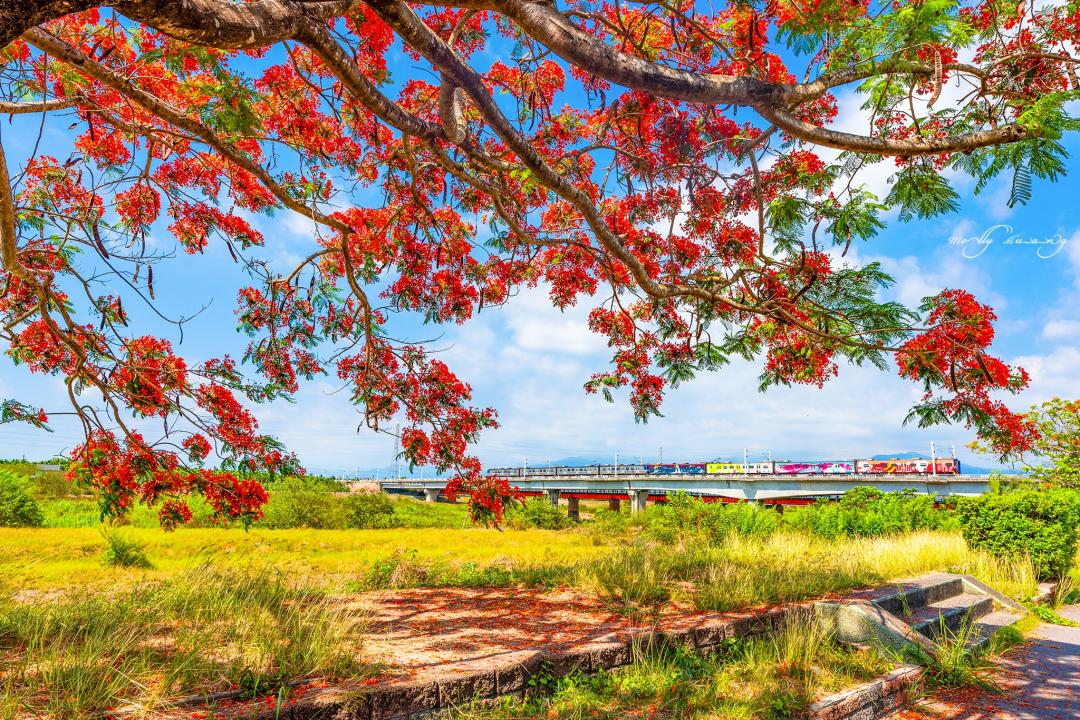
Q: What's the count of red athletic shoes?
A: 0